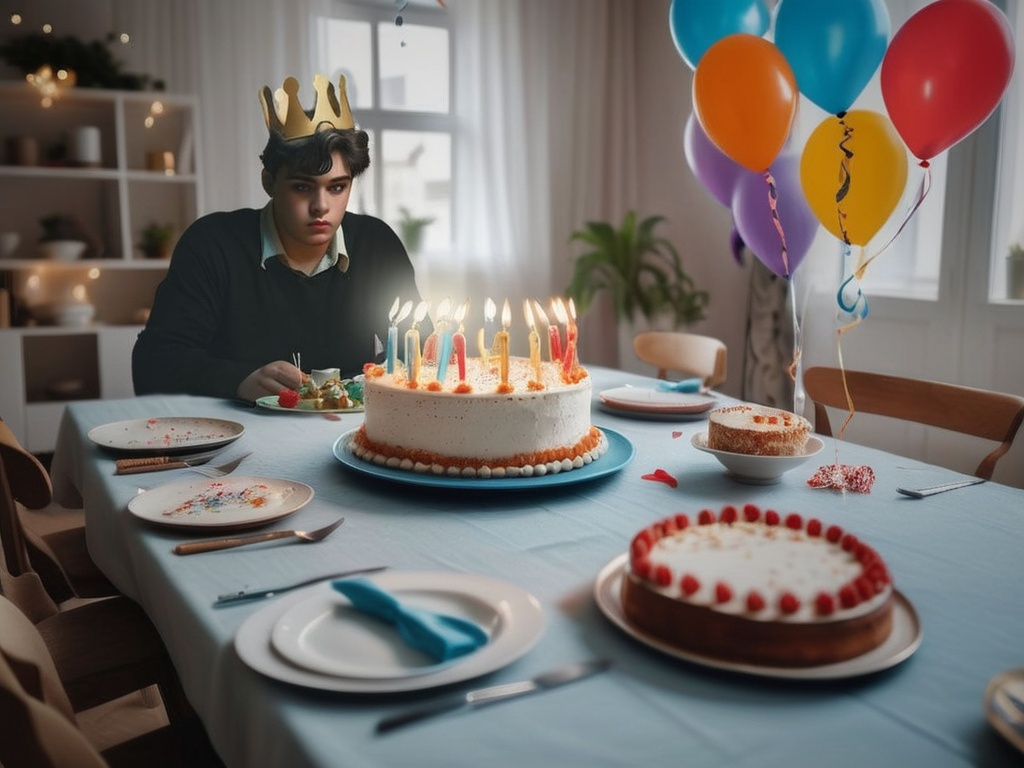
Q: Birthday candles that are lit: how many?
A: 11